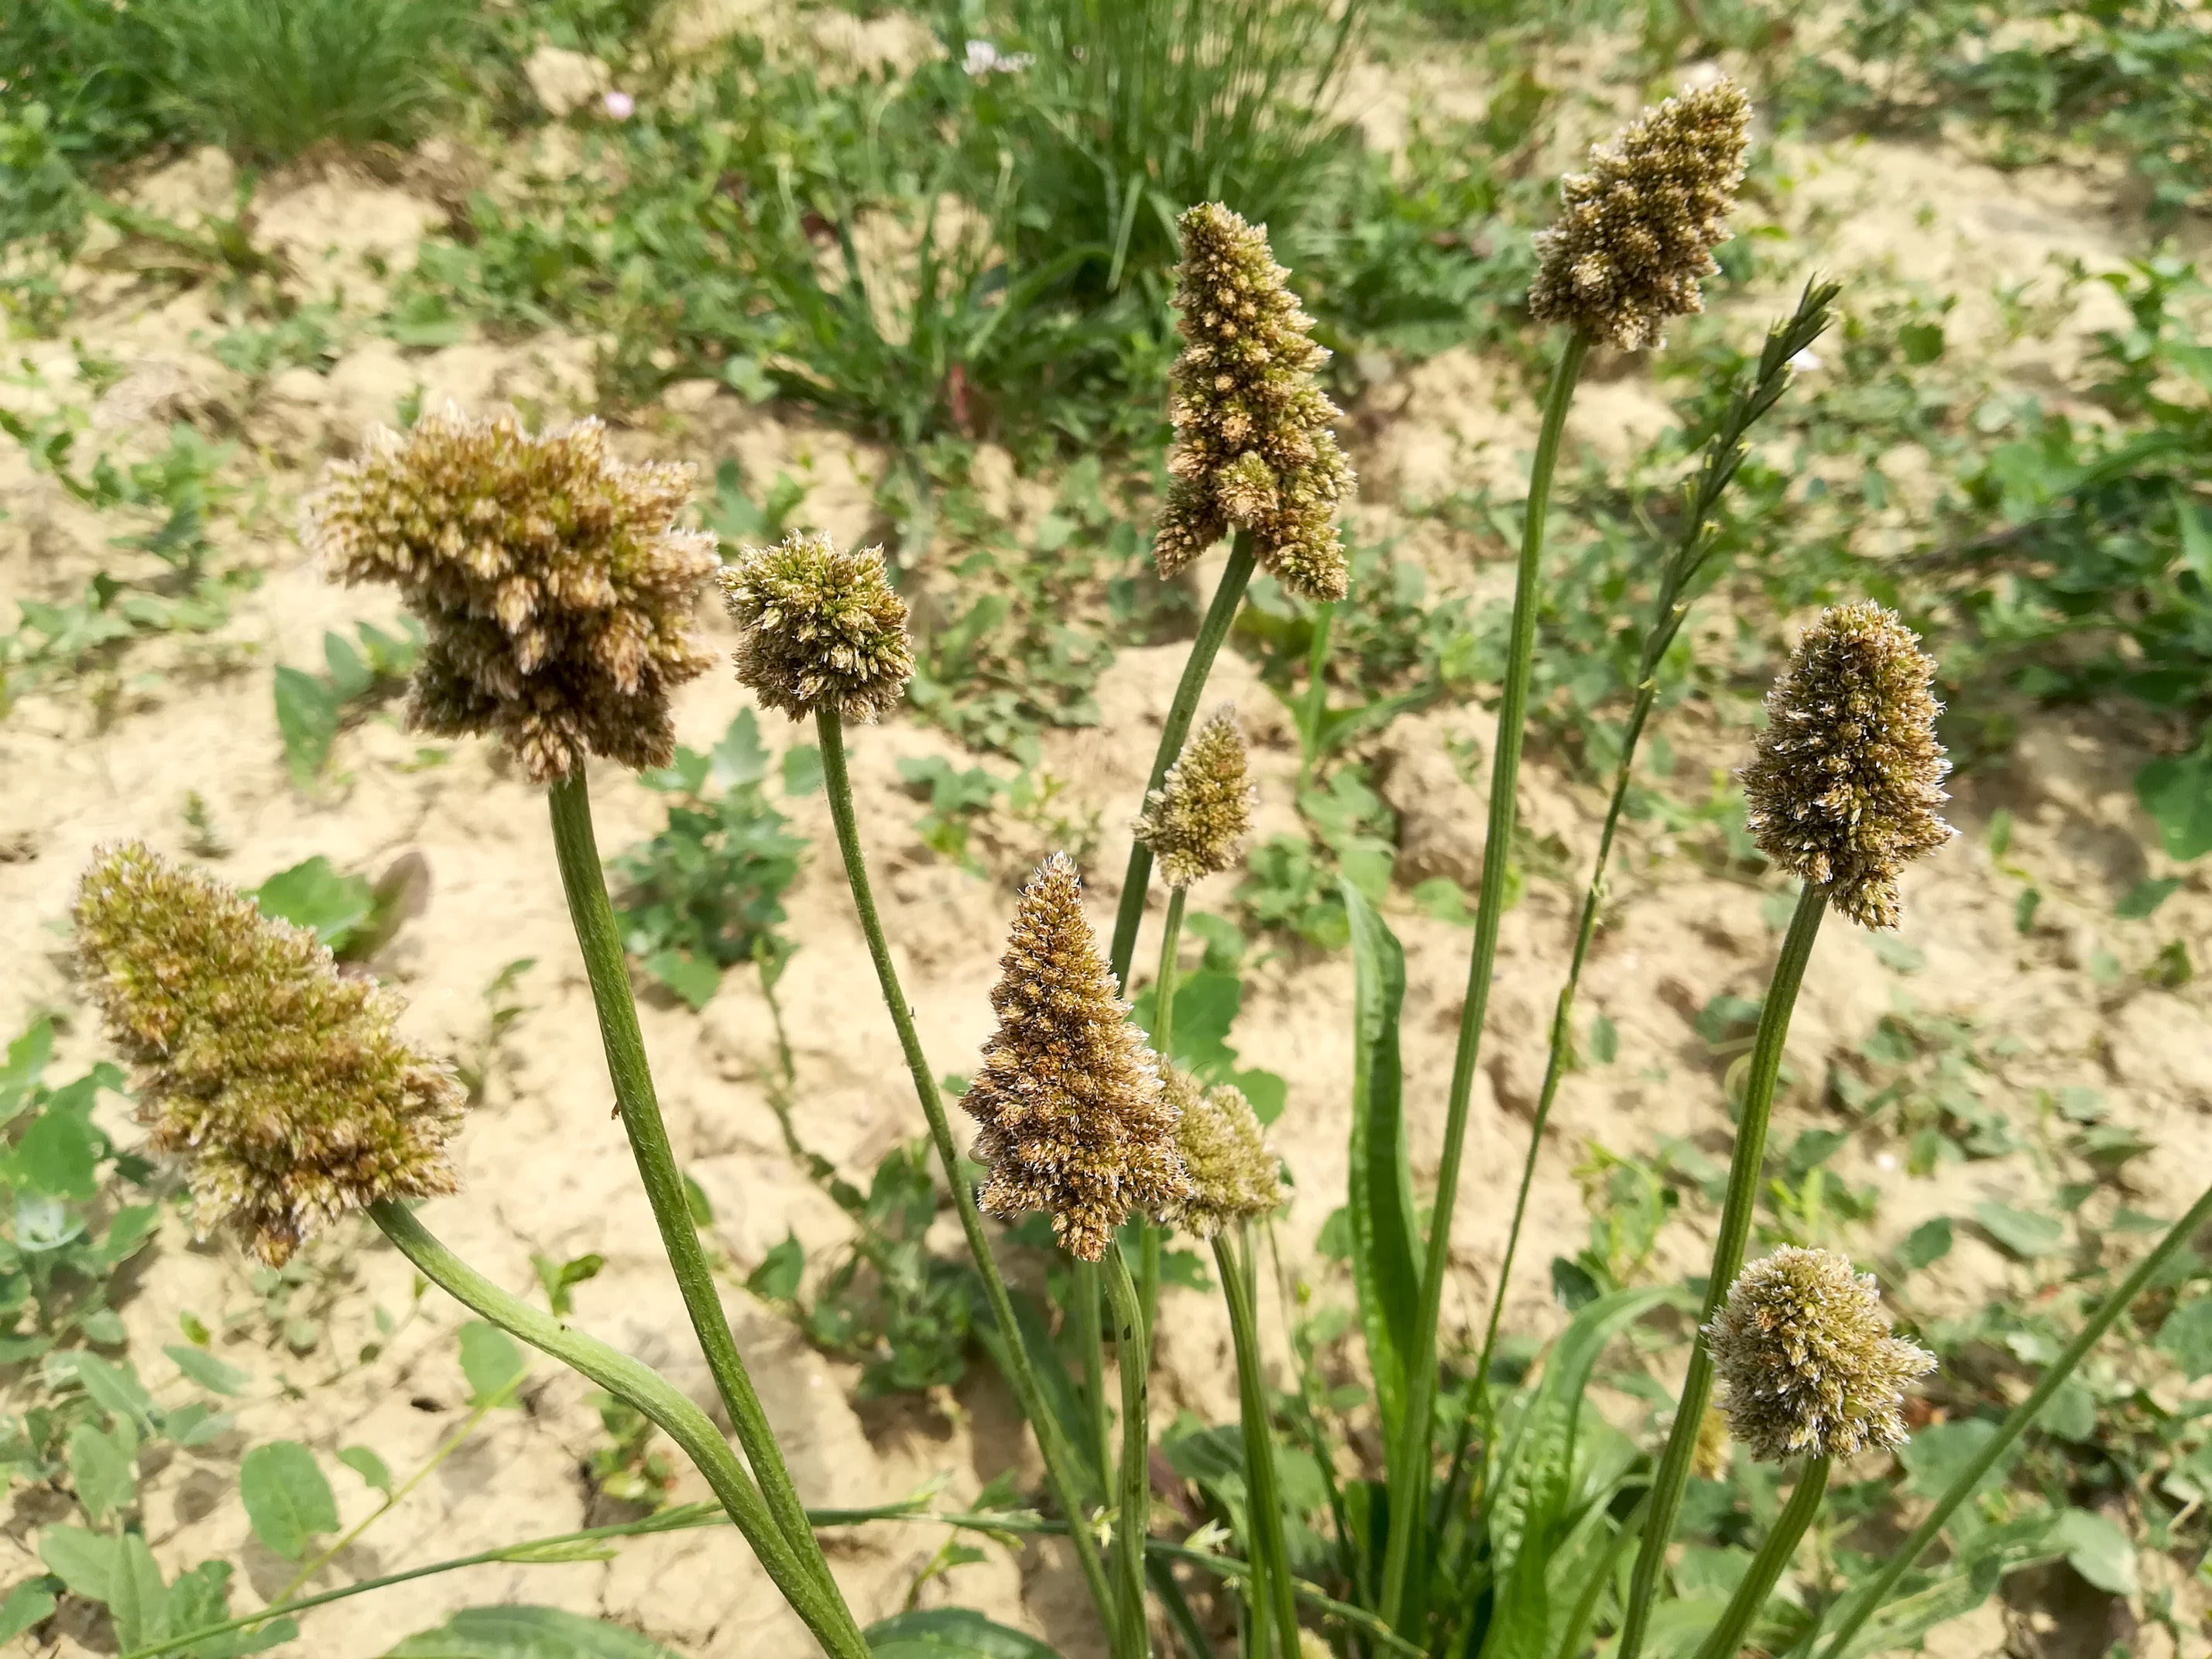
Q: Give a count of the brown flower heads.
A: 10